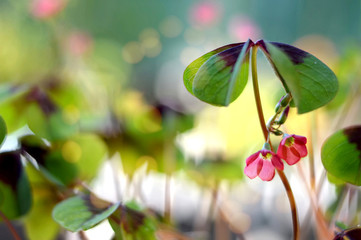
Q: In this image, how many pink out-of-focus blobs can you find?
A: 4